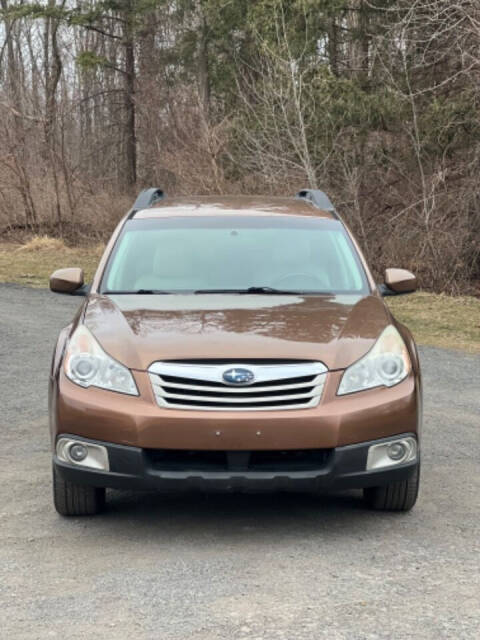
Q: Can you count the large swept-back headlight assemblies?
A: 2